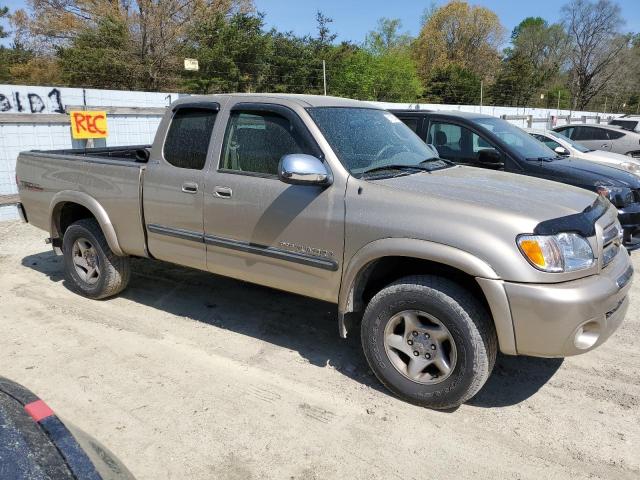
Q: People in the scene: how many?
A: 0